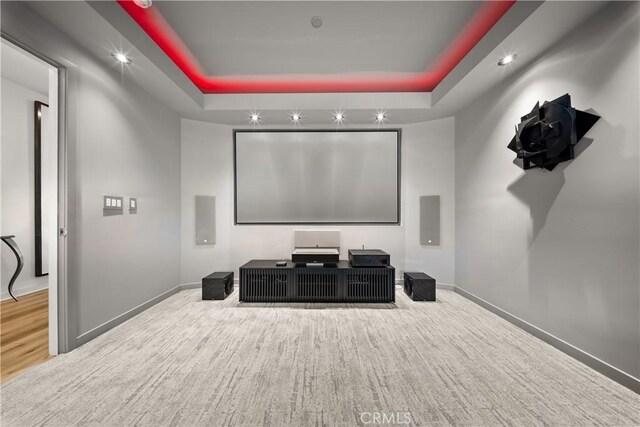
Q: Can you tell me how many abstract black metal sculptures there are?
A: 1